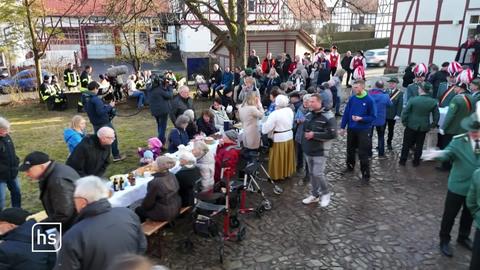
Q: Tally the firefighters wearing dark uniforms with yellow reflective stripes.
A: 4